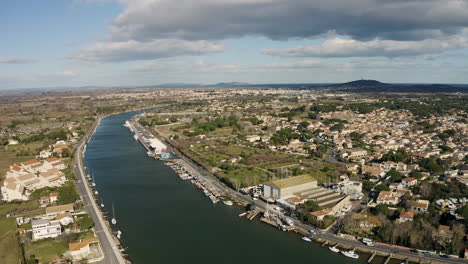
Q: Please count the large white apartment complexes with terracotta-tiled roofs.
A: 1